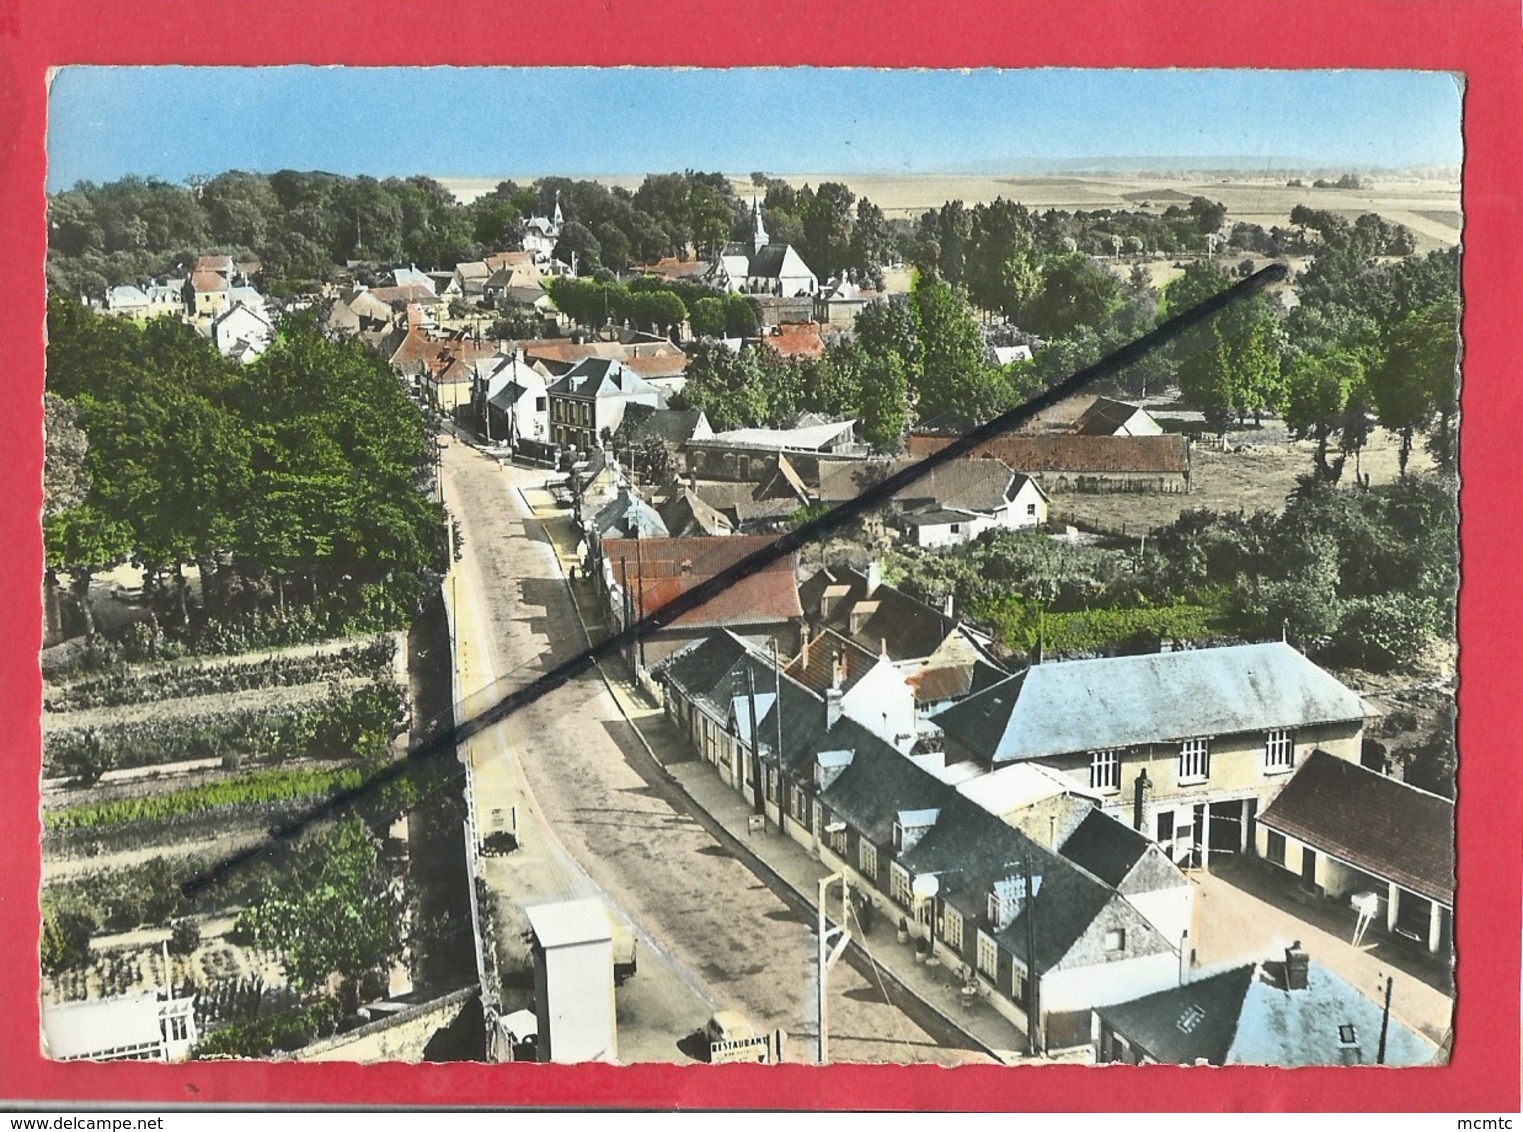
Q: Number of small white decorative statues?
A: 0